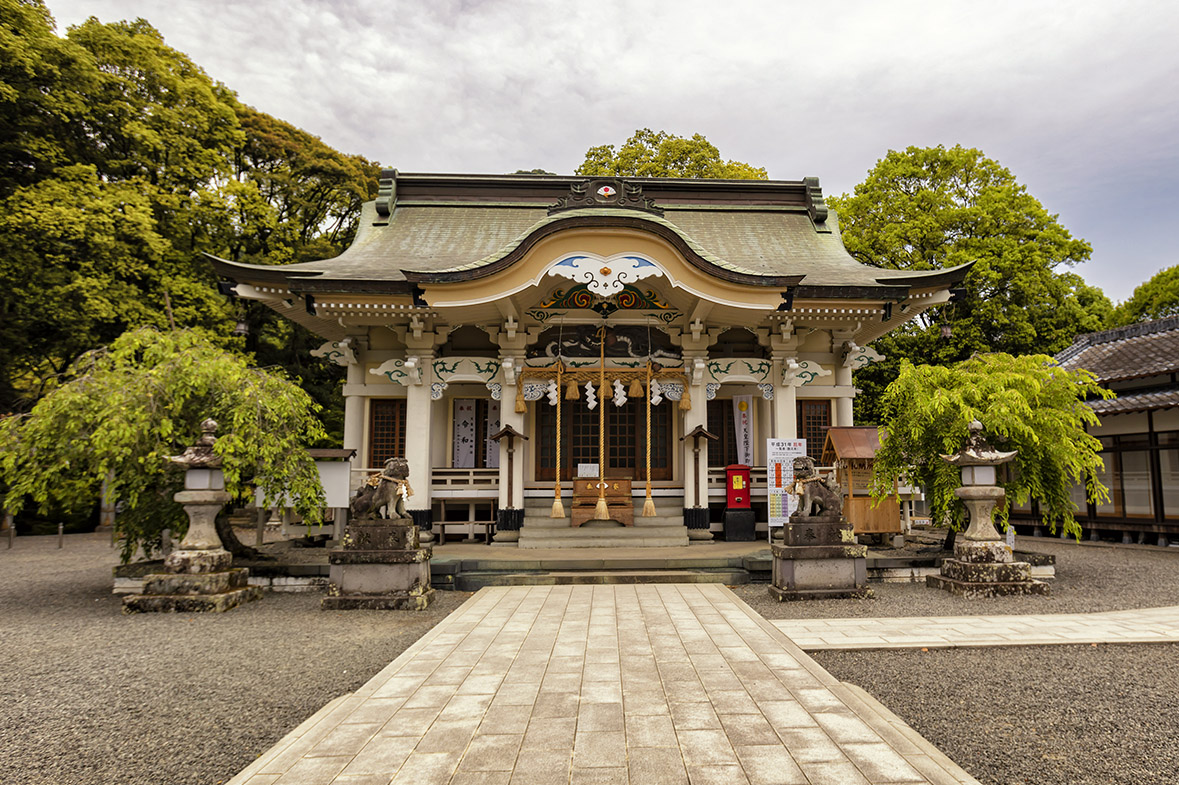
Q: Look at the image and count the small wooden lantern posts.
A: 2